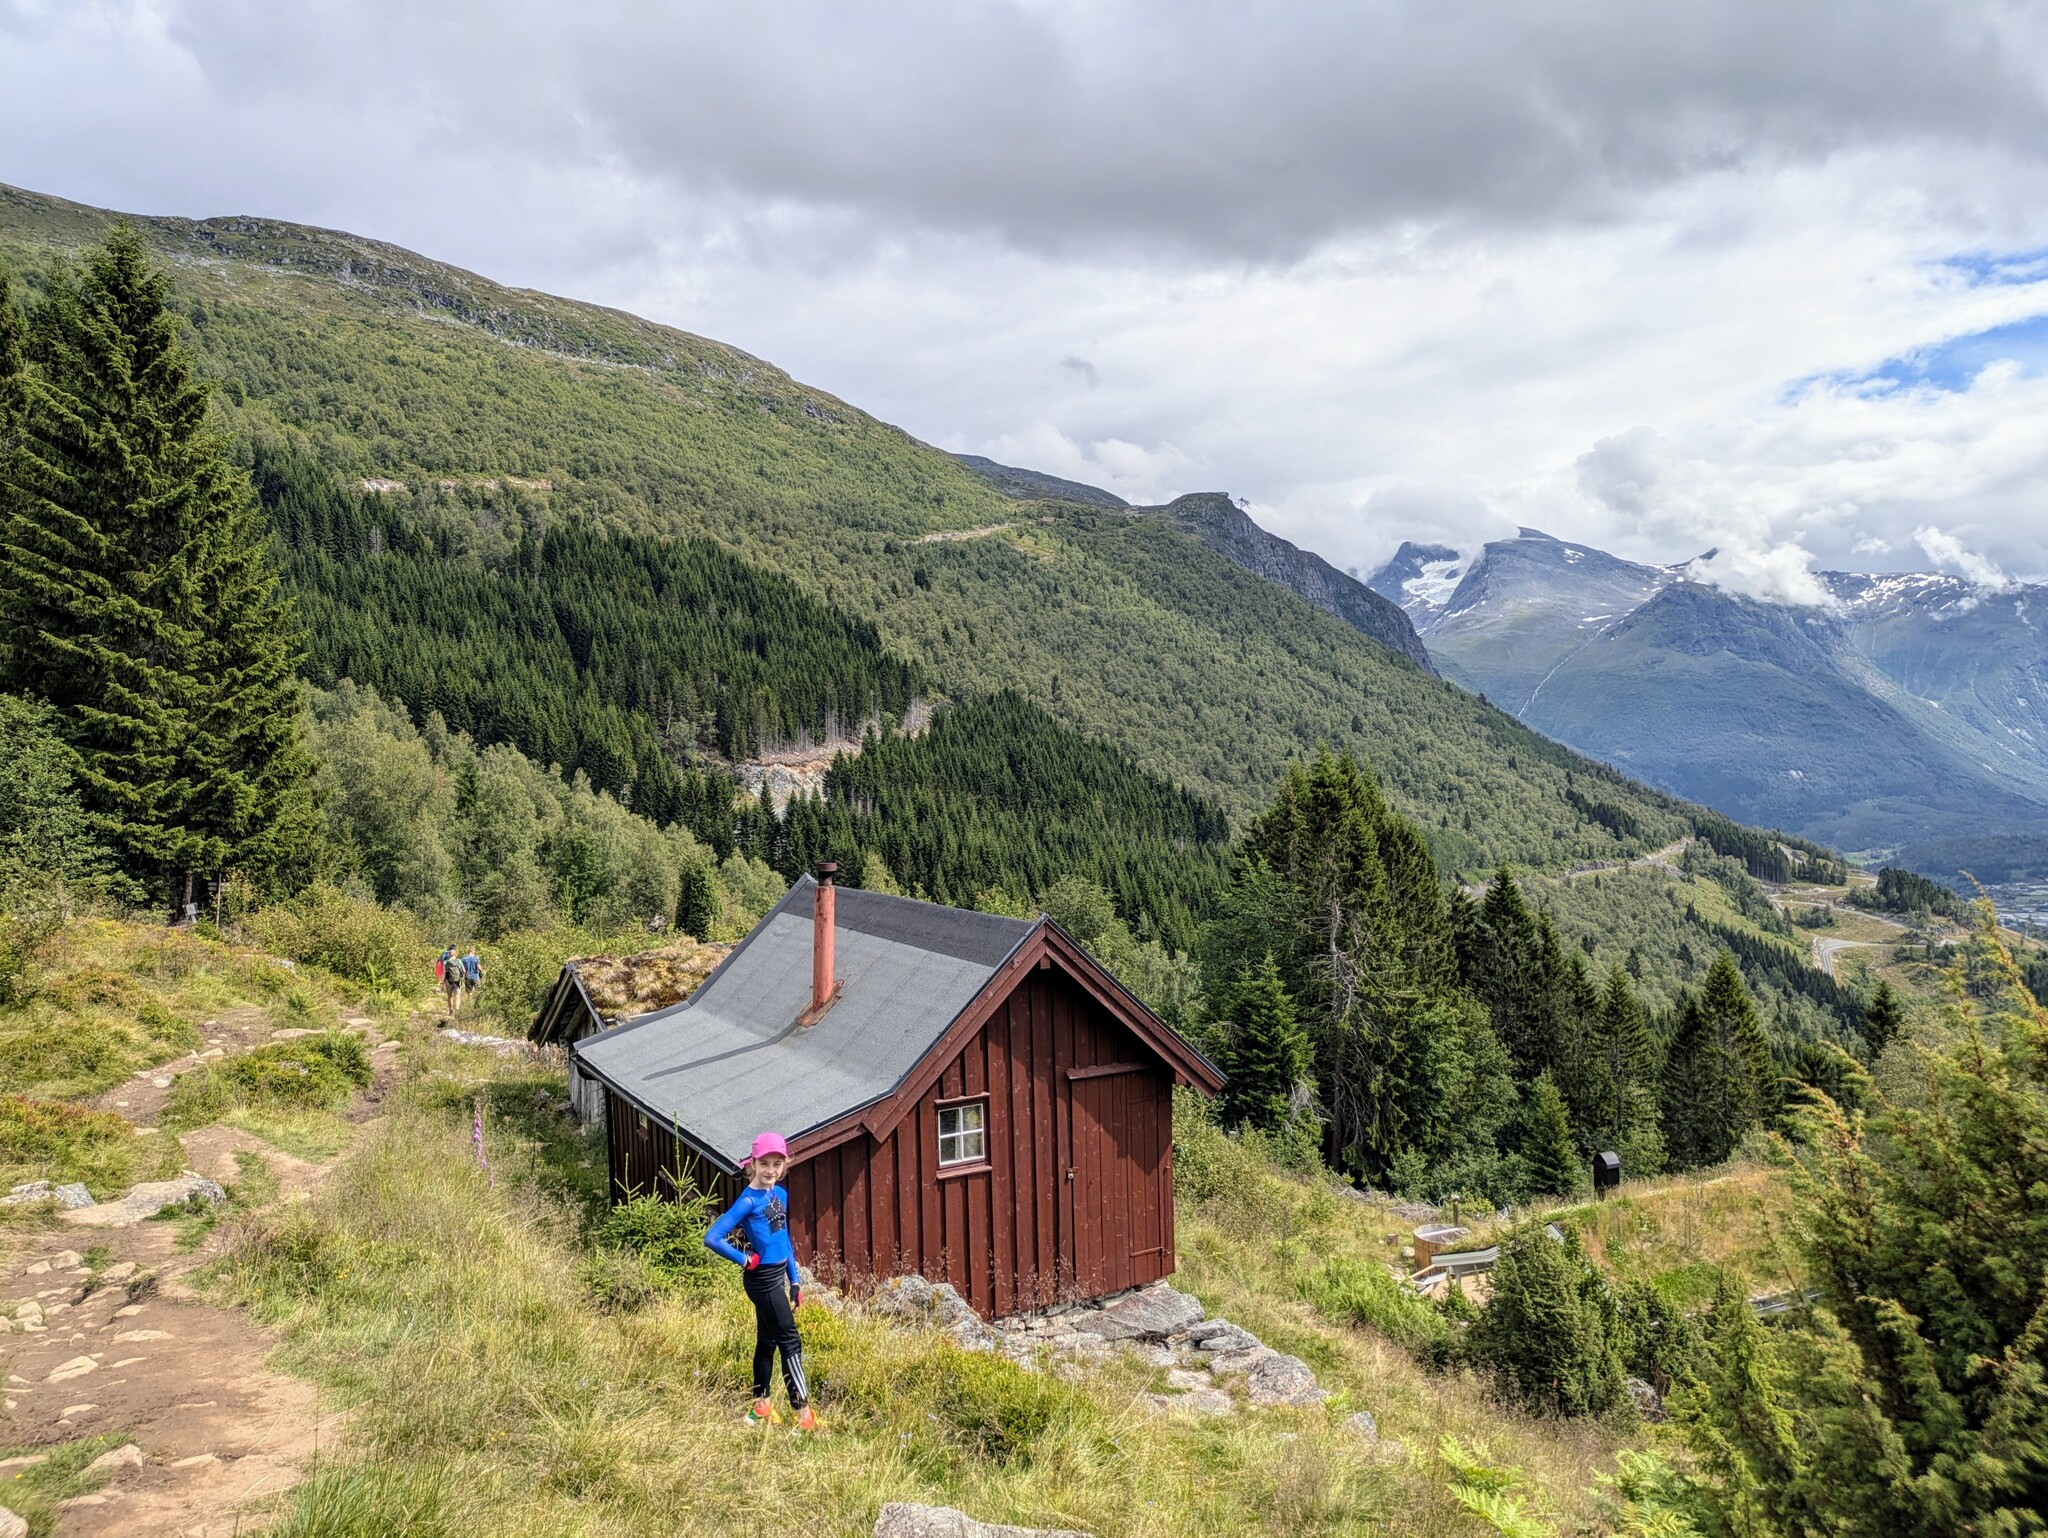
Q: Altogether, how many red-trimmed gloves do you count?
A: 2